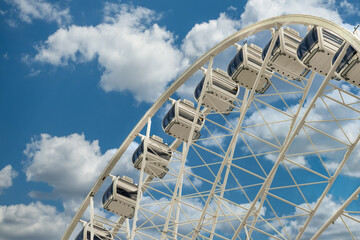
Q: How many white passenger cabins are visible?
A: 9